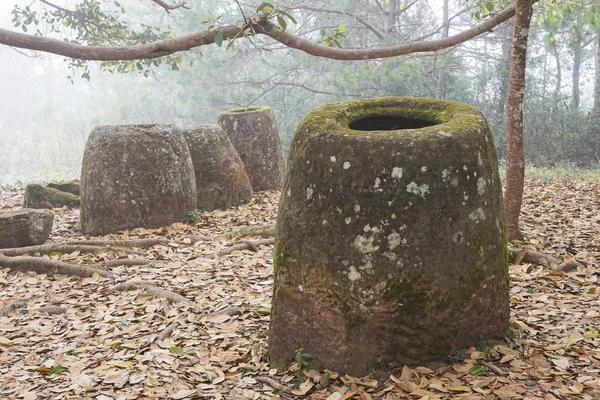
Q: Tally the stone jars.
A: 4